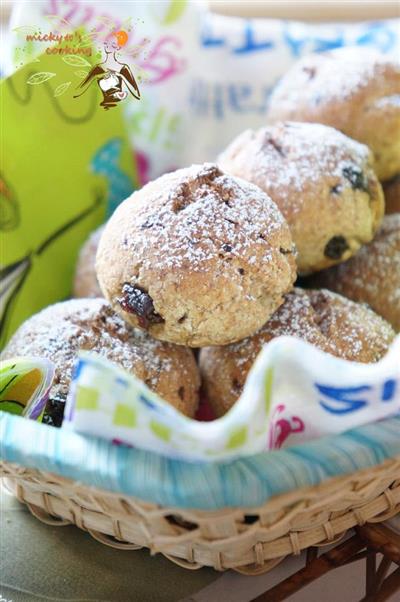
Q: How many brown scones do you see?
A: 7